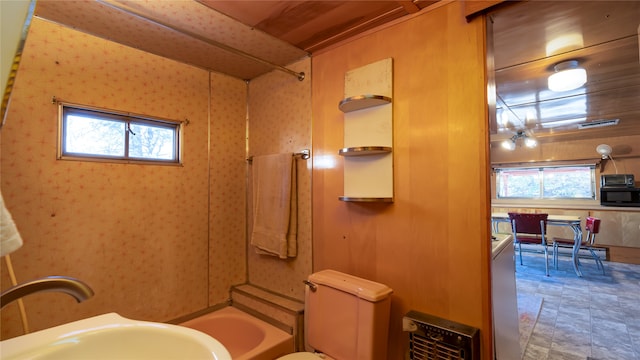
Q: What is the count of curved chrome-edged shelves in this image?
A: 3